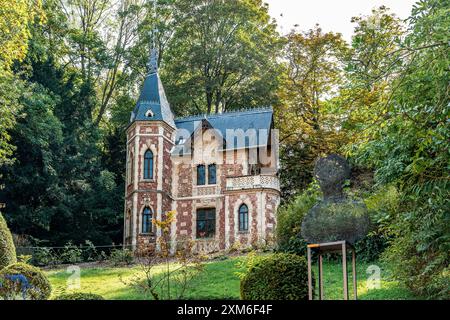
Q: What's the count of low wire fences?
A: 1